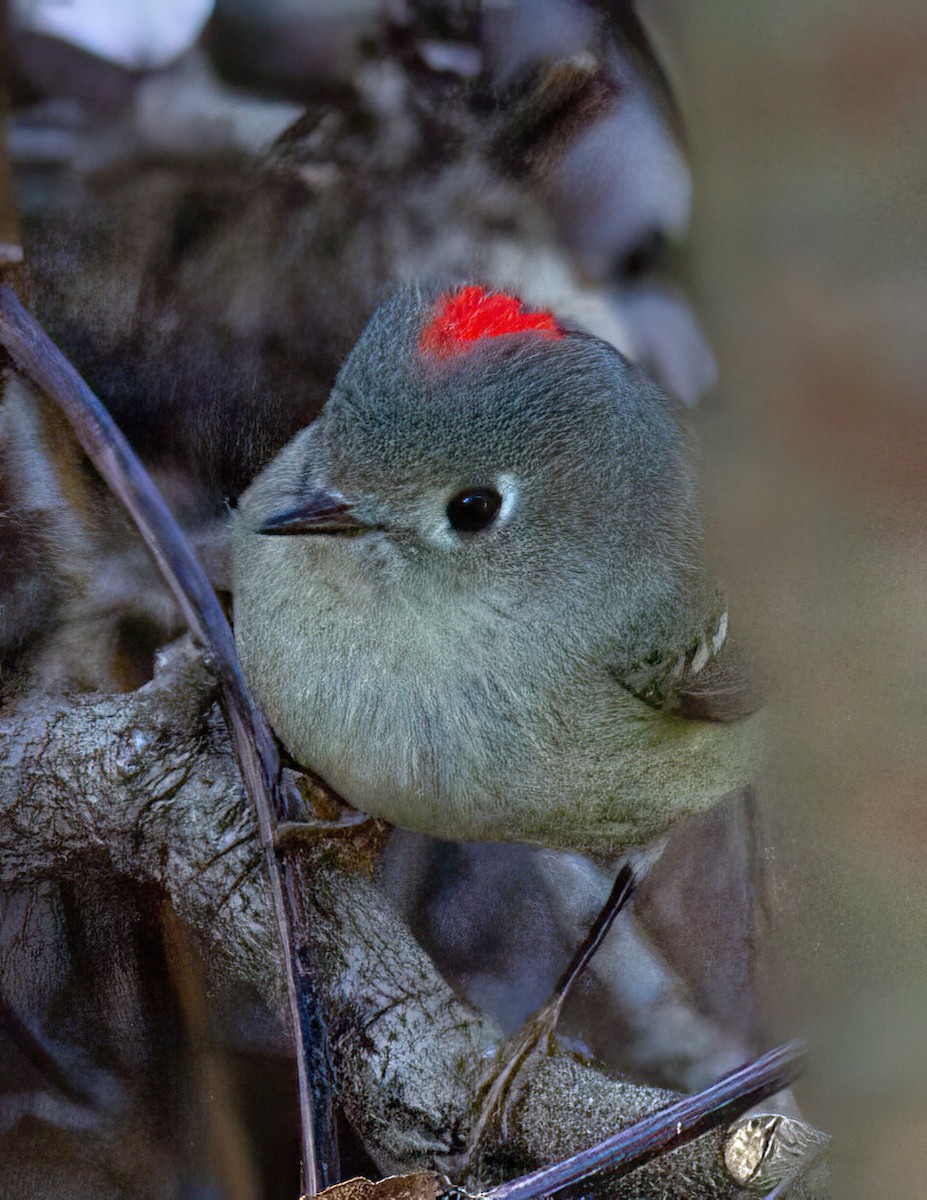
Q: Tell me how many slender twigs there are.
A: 2